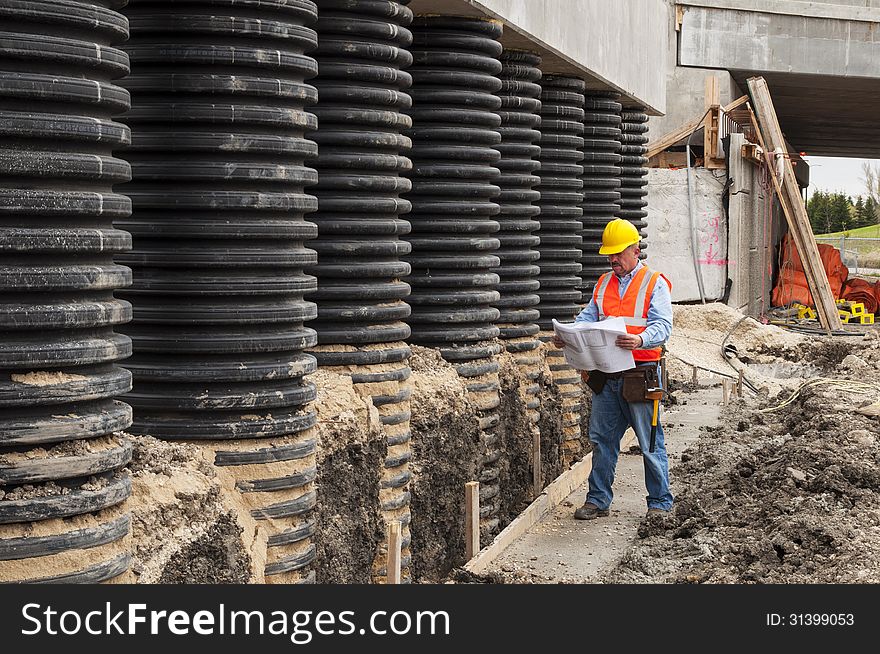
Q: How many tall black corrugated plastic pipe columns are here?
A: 8